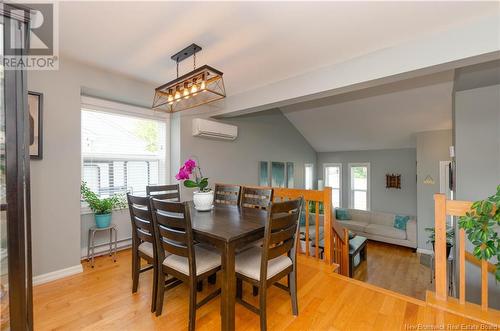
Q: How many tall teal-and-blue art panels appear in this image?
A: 3